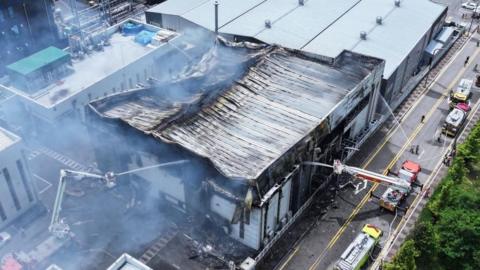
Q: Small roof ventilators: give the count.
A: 5